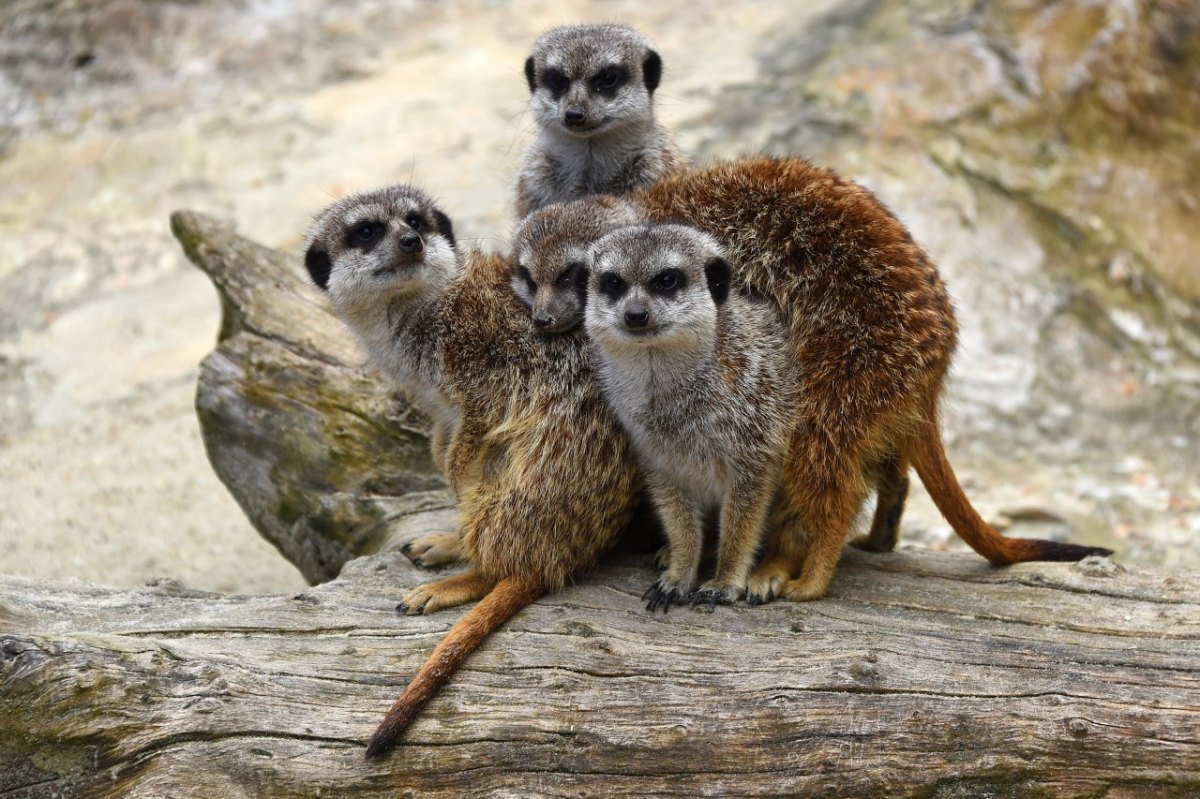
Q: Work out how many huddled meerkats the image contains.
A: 4